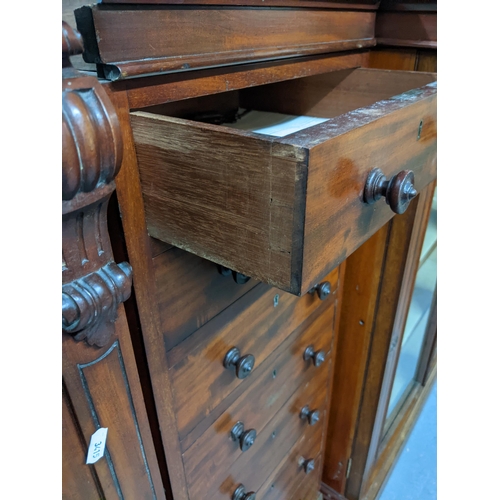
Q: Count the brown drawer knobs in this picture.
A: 9